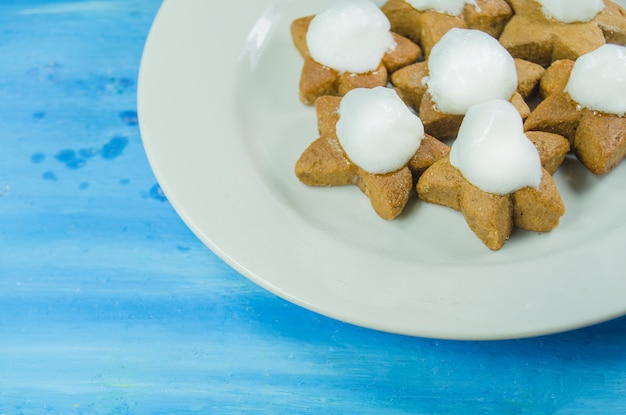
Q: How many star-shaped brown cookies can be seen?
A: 7